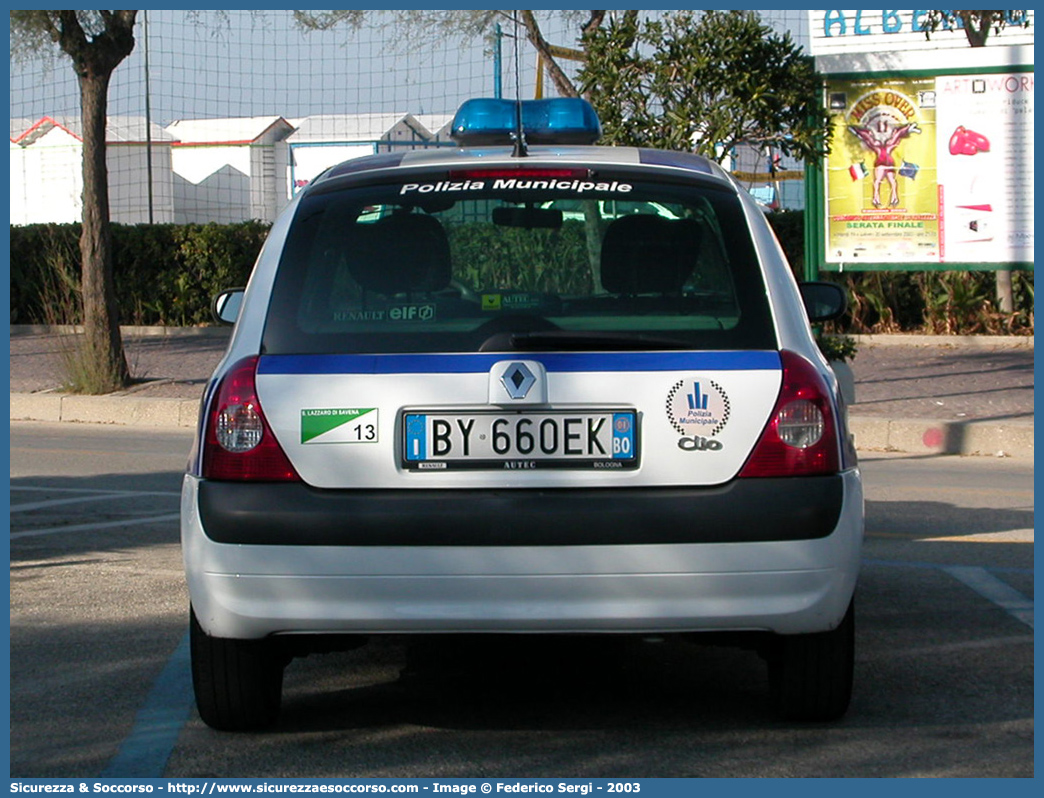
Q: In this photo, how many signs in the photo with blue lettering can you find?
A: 1